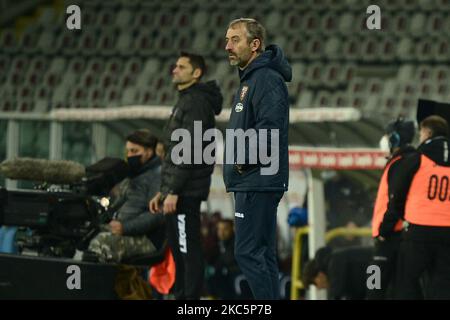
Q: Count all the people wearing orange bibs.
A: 2